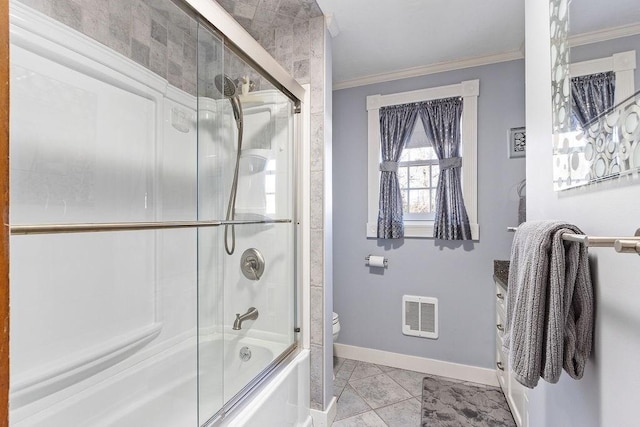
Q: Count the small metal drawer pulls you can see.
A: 3